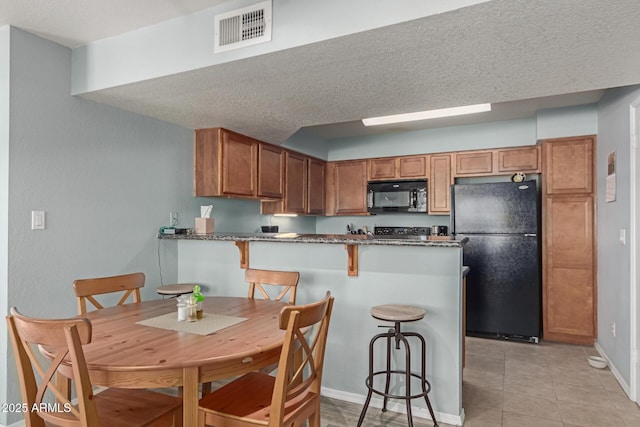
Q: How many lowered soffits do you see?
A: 1